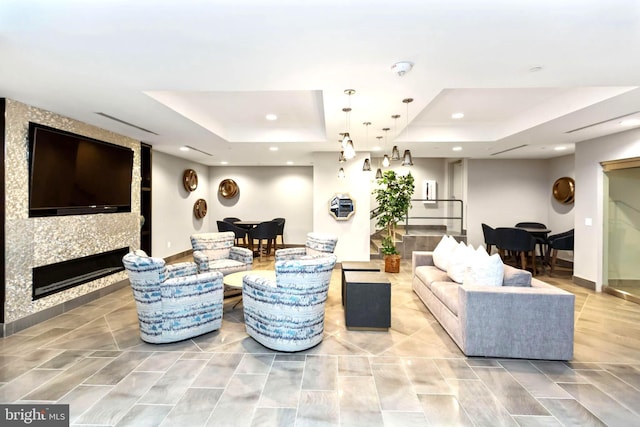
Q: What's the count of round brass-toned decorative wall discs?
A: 4